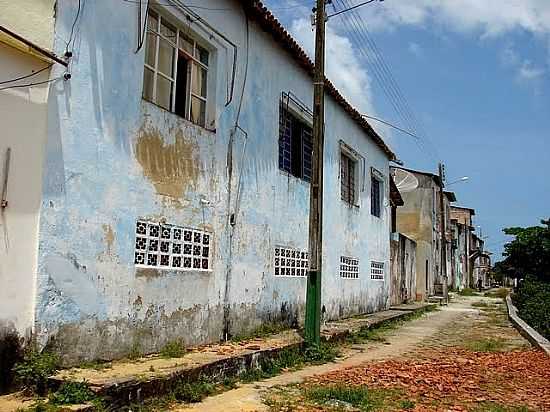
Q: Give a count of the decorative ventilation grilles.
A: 4